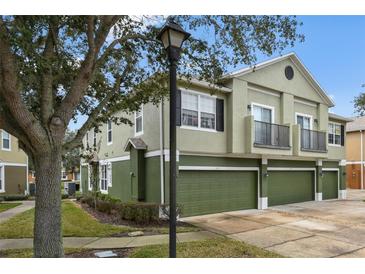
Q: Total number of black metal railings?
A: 2